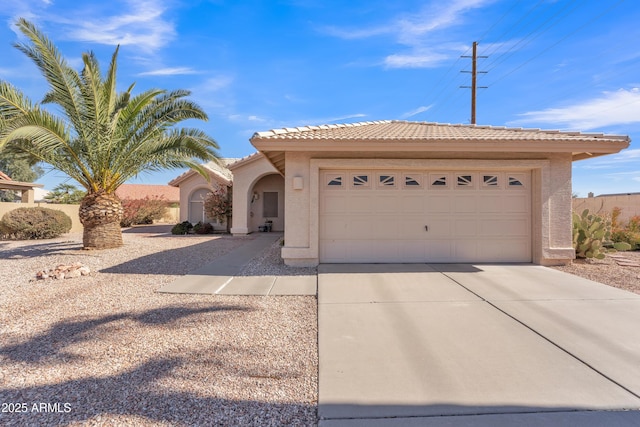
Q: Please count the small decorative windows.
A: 8